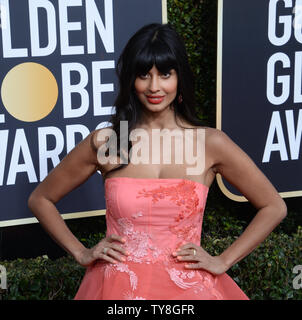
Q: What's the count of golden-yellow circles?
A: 1